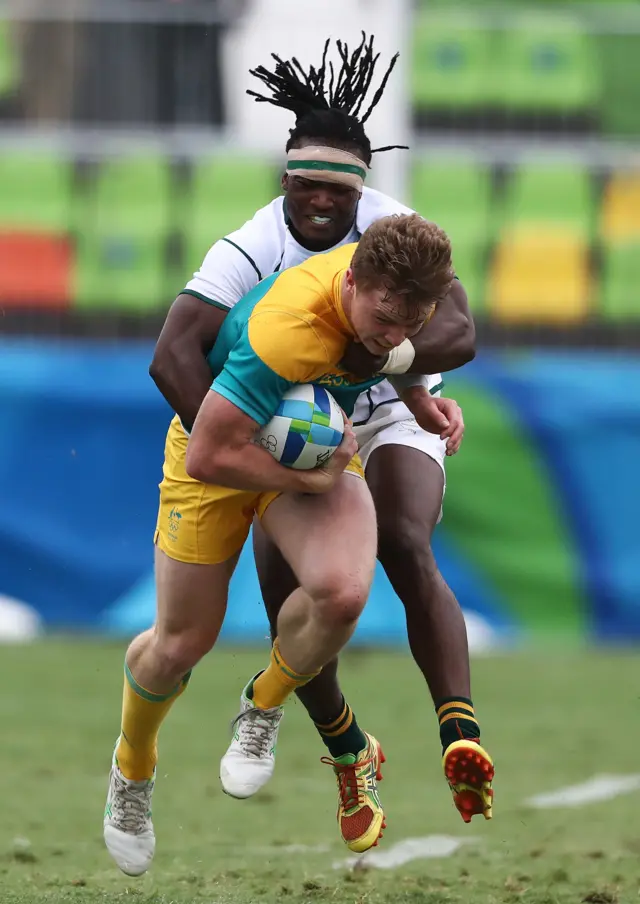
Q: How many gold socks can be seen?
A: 2